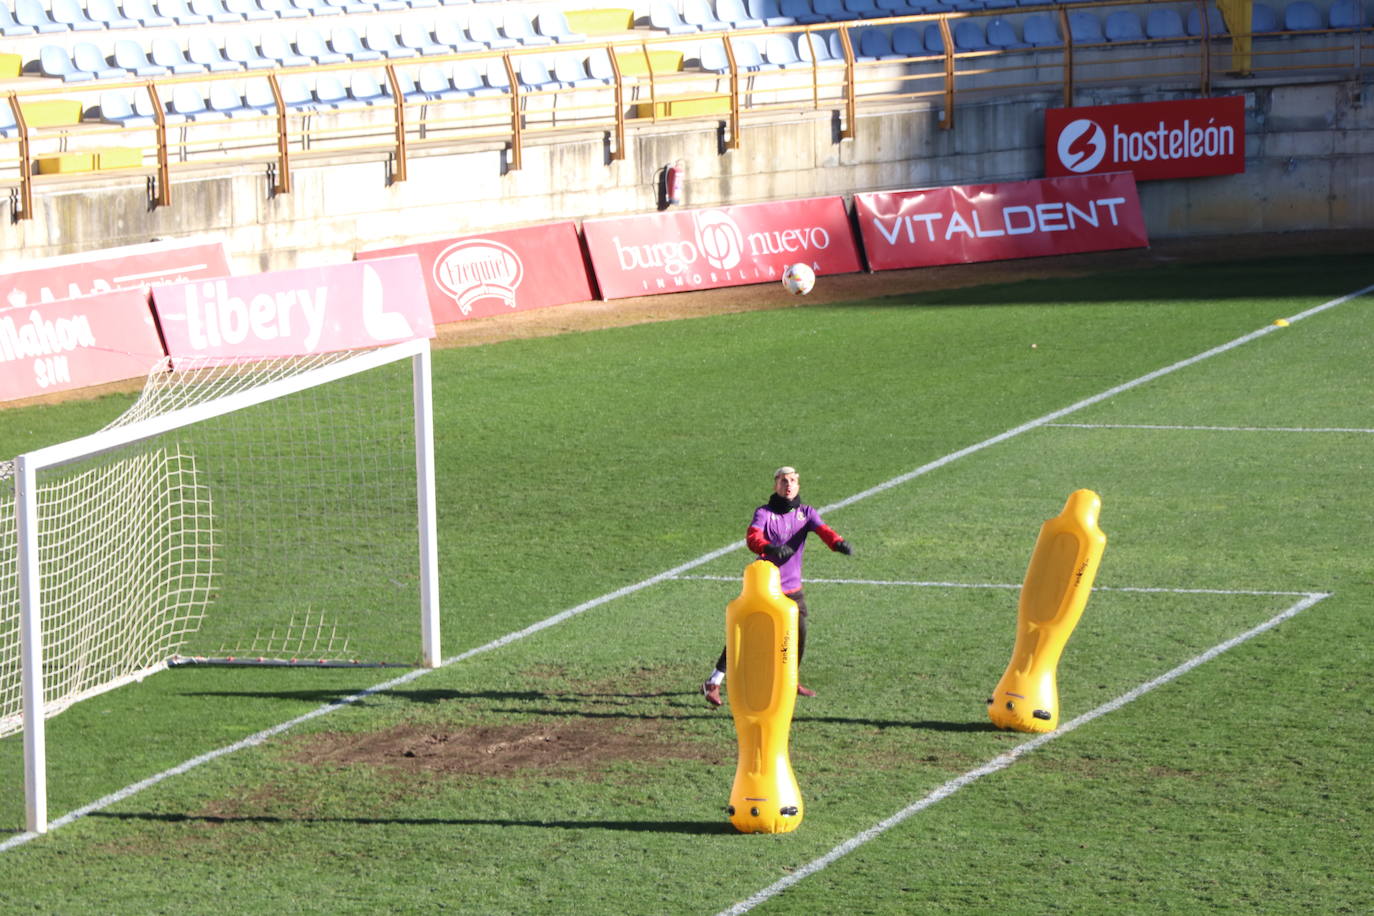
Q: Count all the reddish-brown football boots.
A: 2